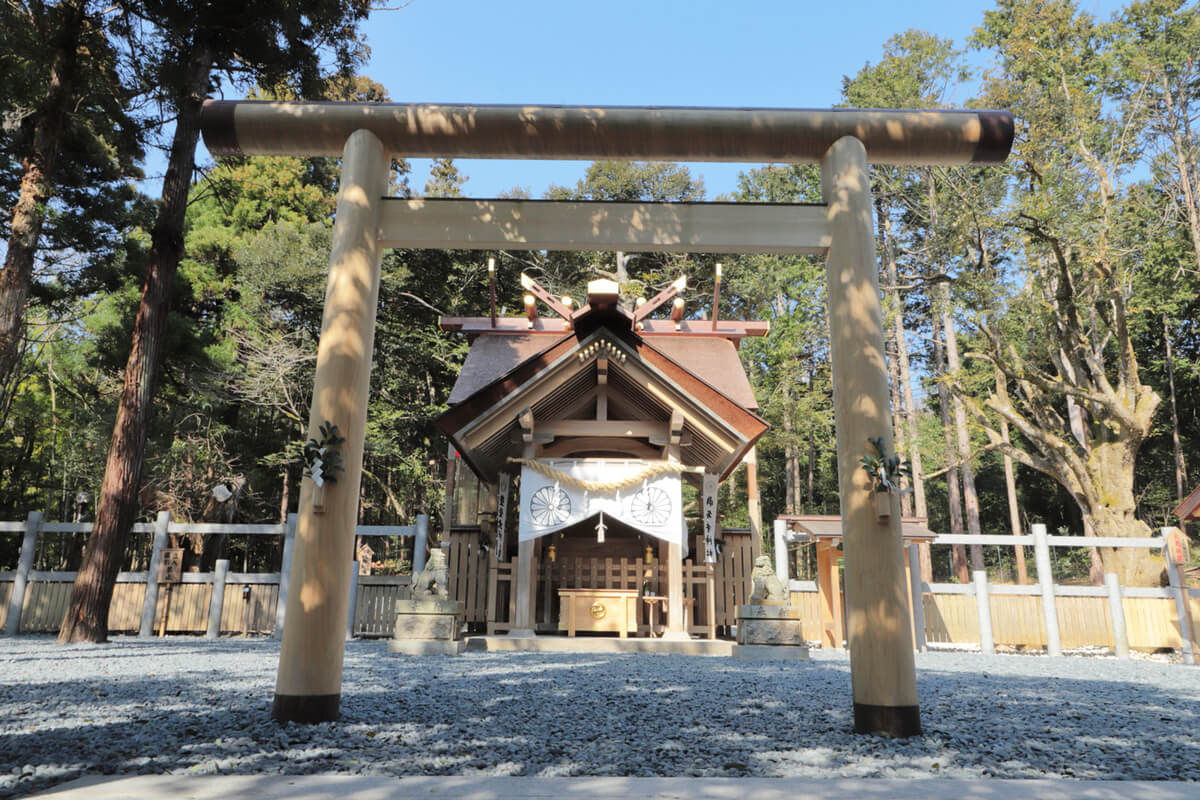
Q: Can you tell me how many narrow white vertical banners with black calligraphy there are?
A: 2